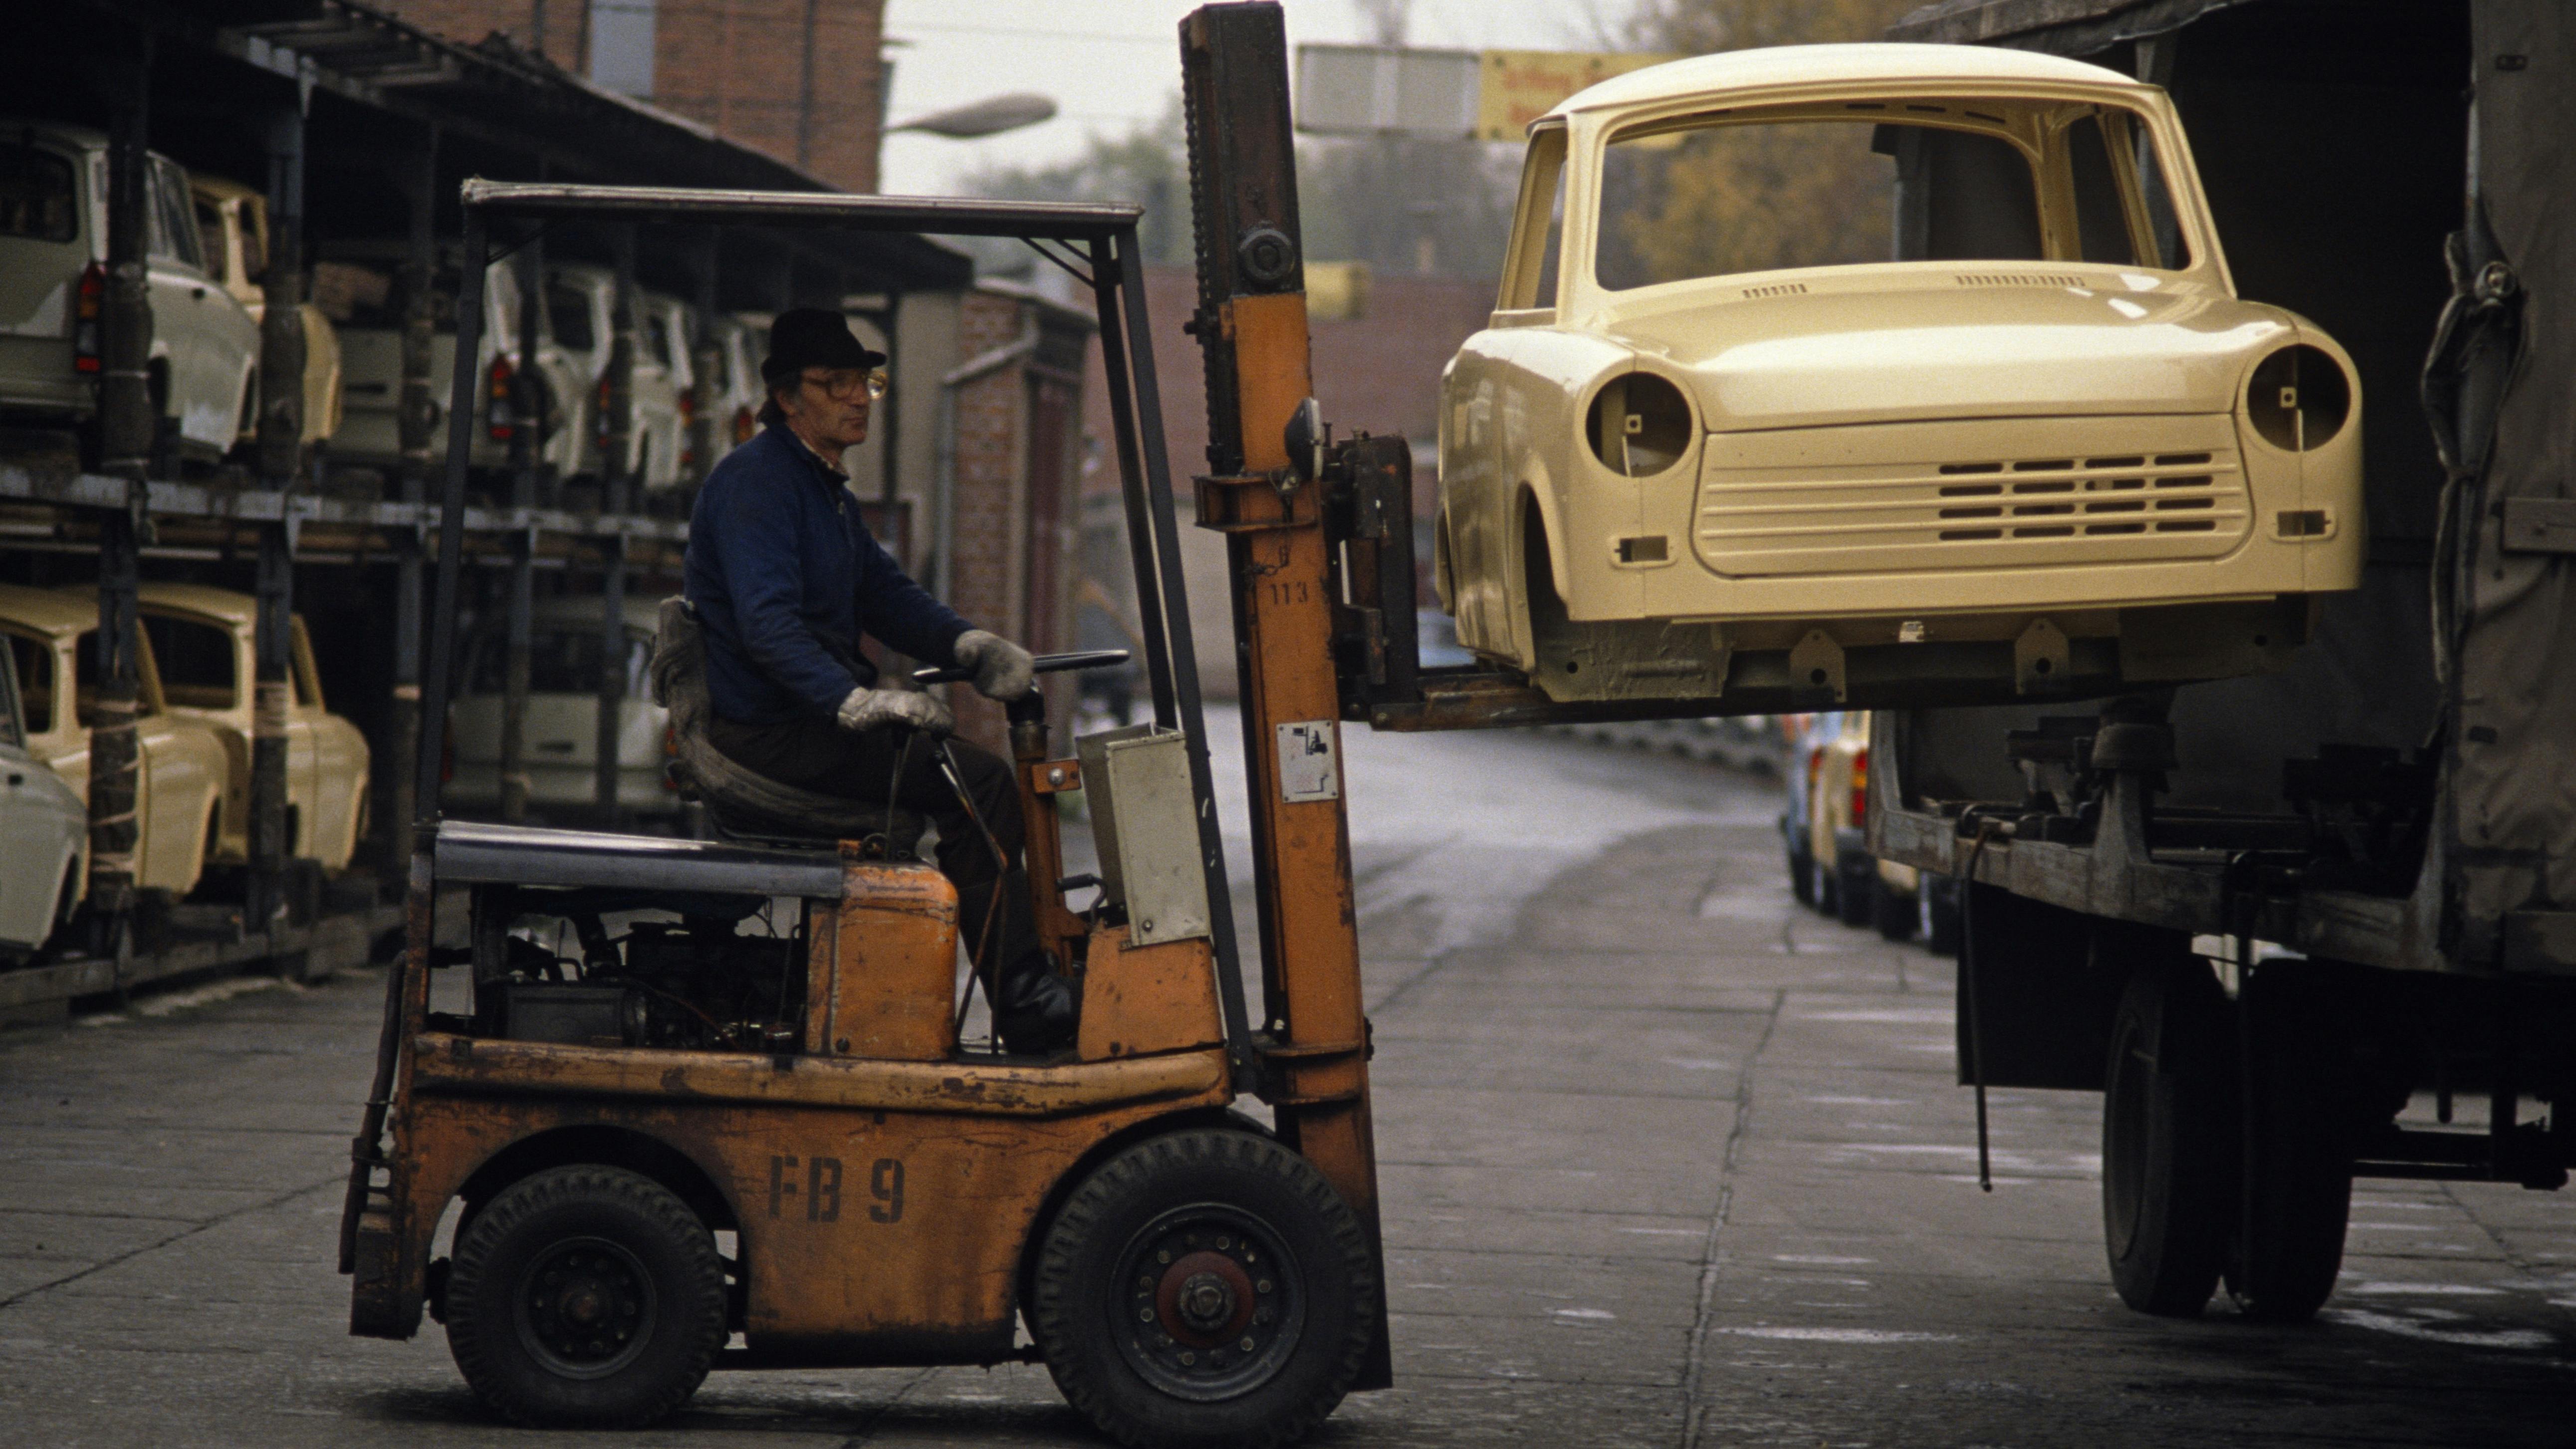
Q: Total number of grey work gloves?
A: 2